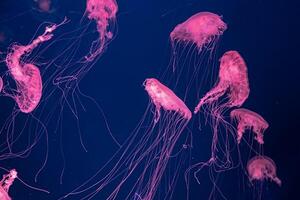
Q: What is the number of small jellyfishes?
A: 2